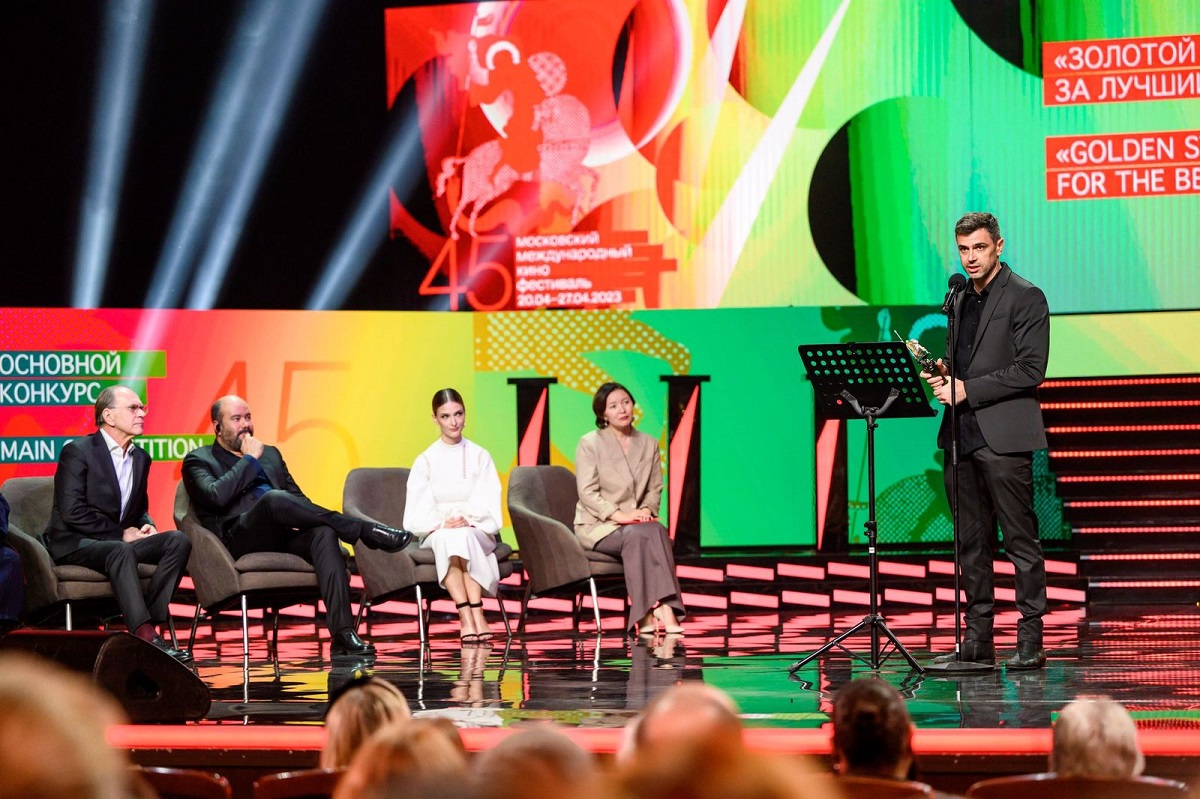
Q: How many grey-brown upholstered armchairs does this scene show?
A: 4